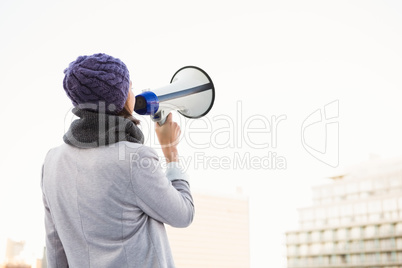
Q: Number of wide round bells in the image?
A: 1